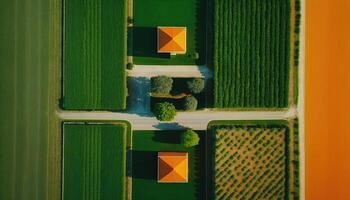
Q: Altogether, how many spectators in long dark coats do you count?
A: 0